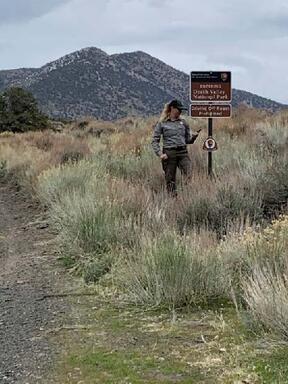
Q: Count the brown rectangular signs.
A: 2